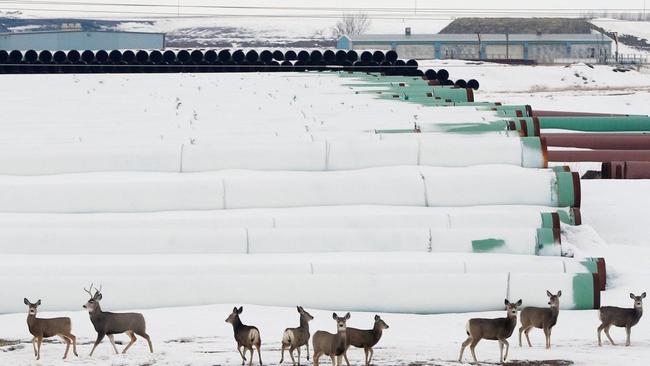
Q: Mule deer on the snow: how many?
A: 9